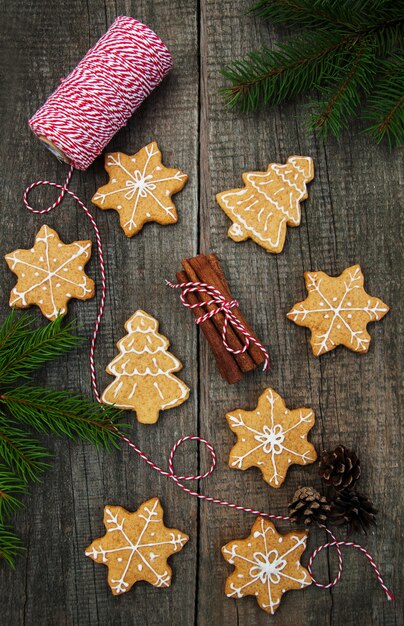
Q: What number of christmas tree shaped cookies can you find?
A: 2